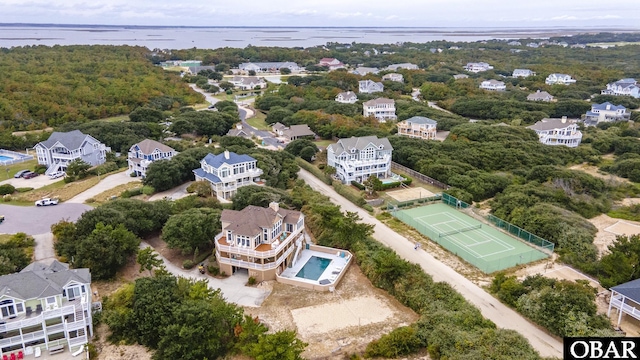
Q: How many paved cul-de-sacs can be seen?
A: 1